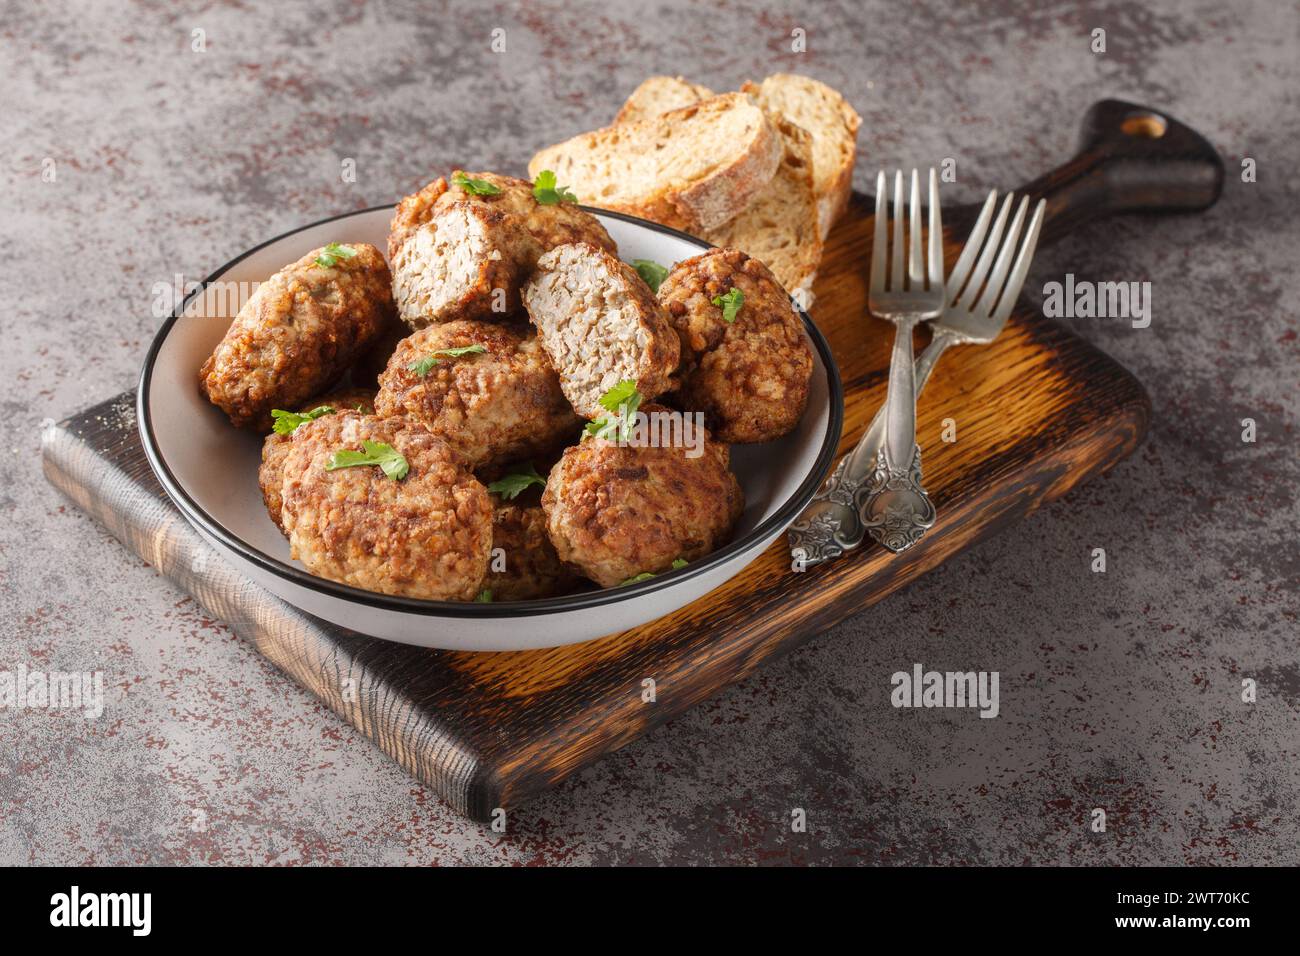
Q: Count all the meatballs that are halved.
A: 2